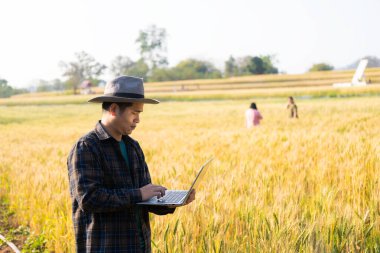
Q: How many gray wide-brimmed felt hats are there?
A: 1